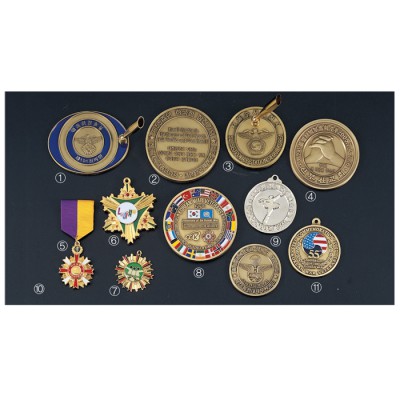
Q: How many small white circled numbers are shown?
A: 11